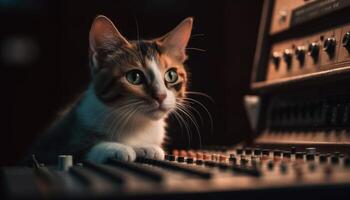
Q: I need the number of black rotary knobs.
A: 6